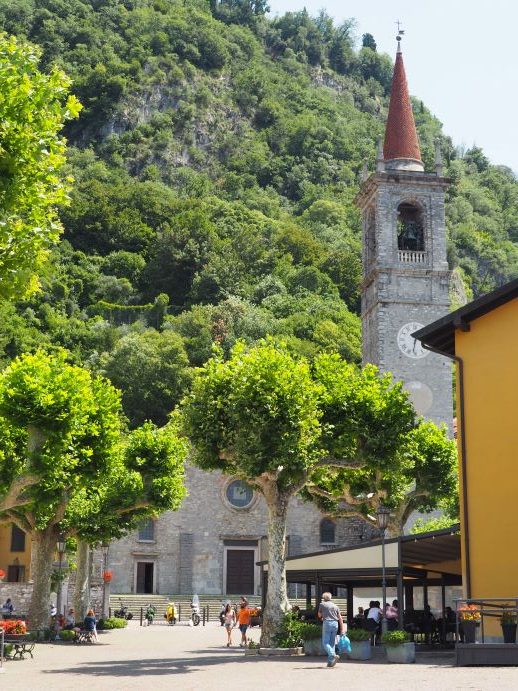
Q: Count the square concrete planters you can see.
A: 3